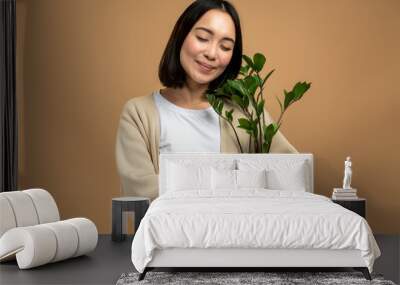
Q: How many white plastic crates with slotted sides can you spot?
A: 0